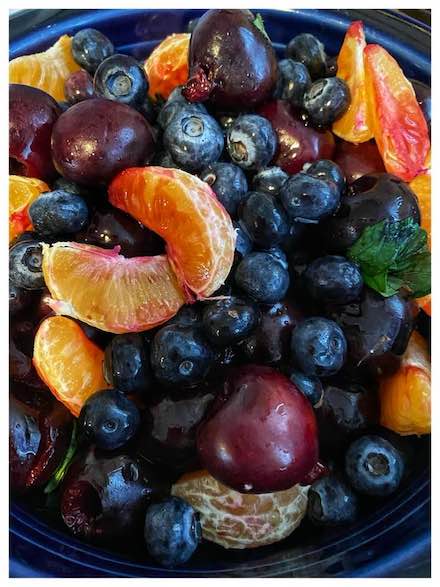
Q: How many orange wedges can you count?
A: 11